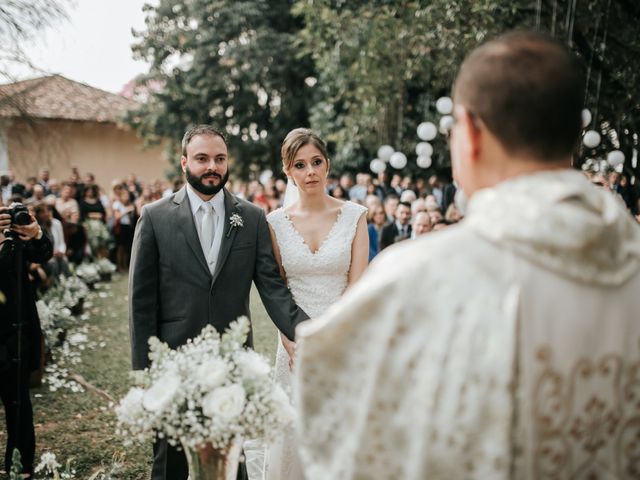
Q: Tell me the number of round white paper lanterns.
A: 11